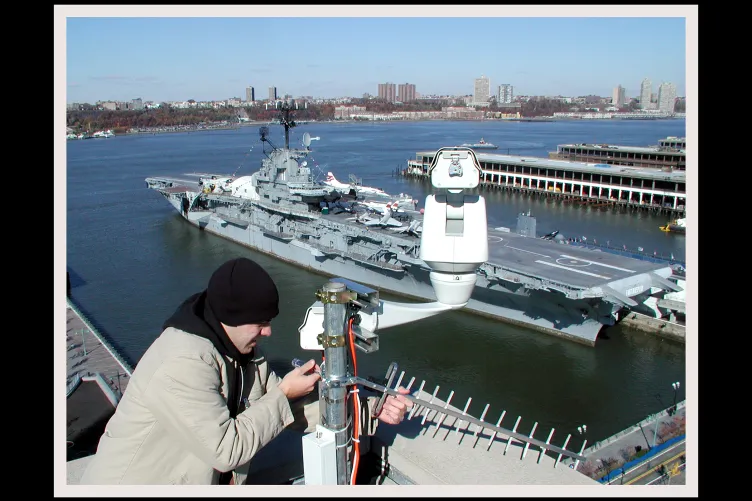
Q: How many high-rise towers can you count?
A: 9